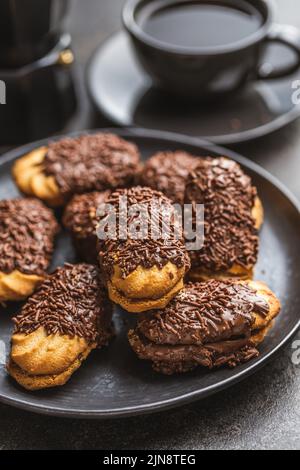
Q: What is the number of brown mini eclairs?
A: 8